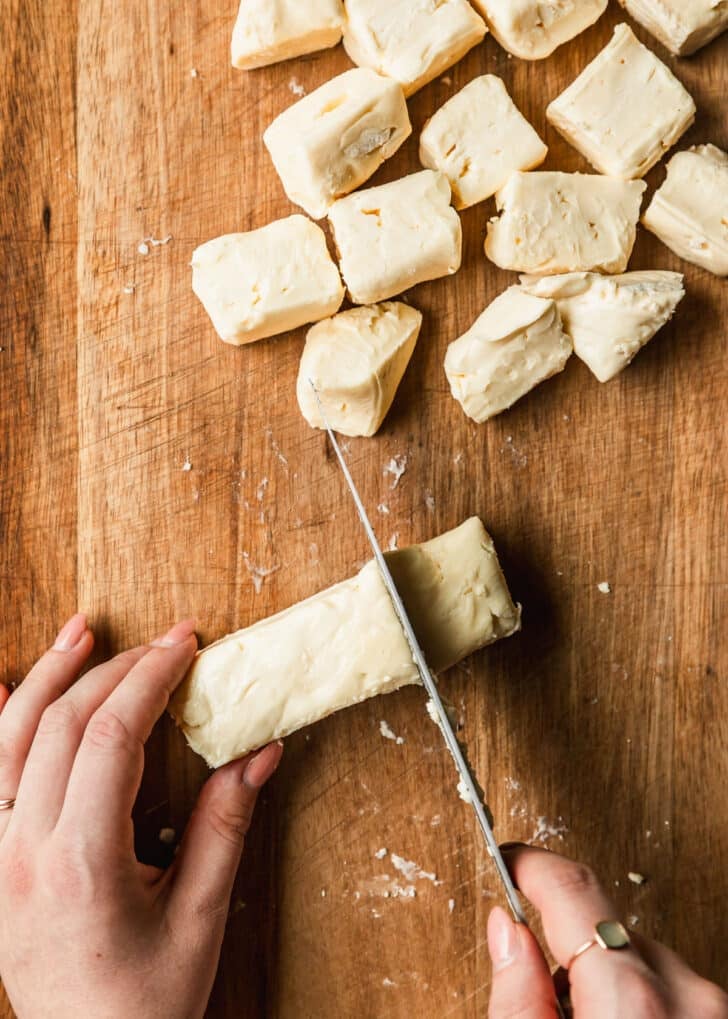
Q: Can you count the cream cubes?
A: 14